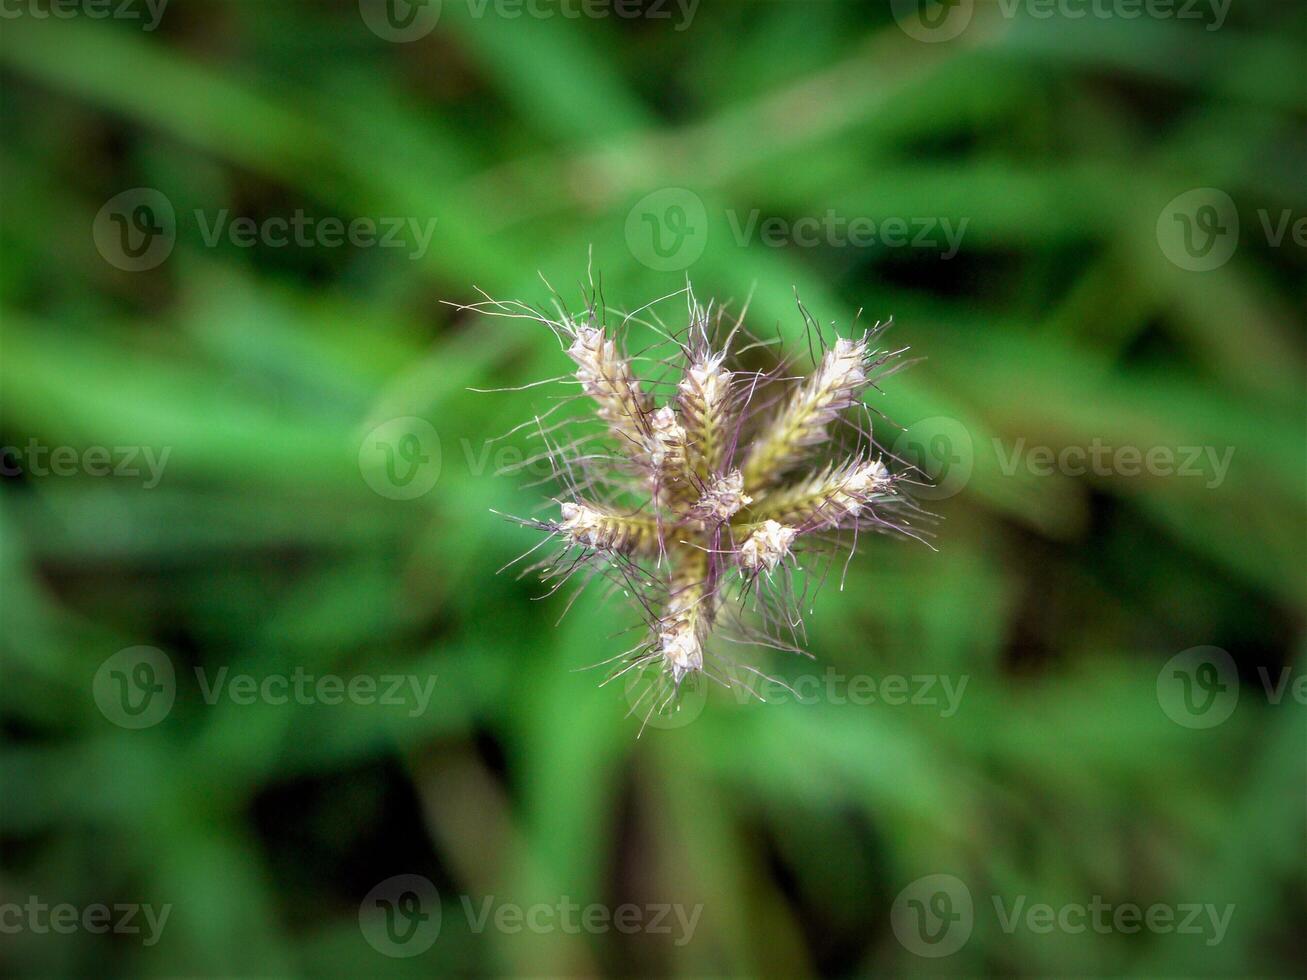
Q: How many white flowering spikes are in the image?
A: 9